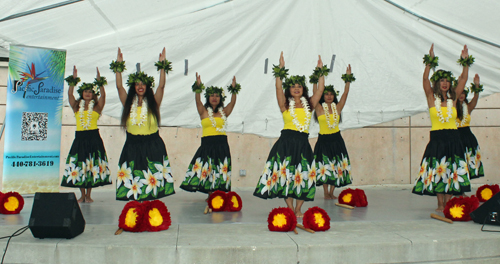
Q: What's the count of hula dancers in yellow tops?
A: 7